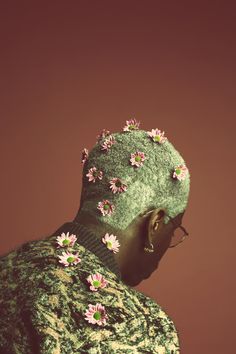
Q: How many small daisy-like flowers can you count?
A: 15